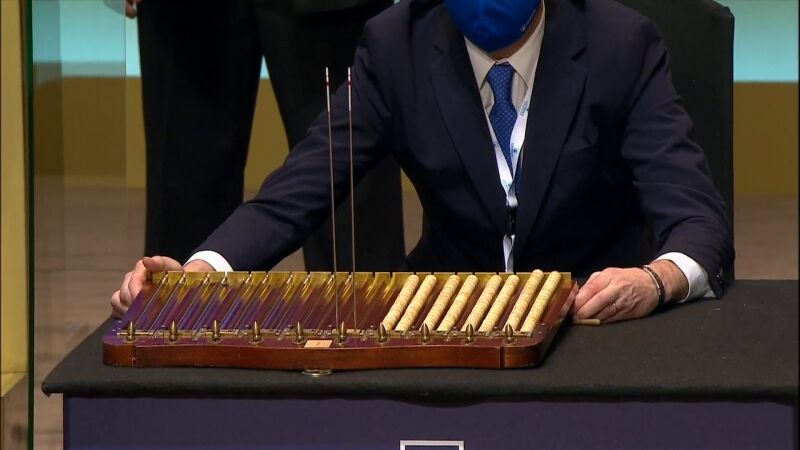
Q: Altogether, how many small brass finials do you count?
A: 10